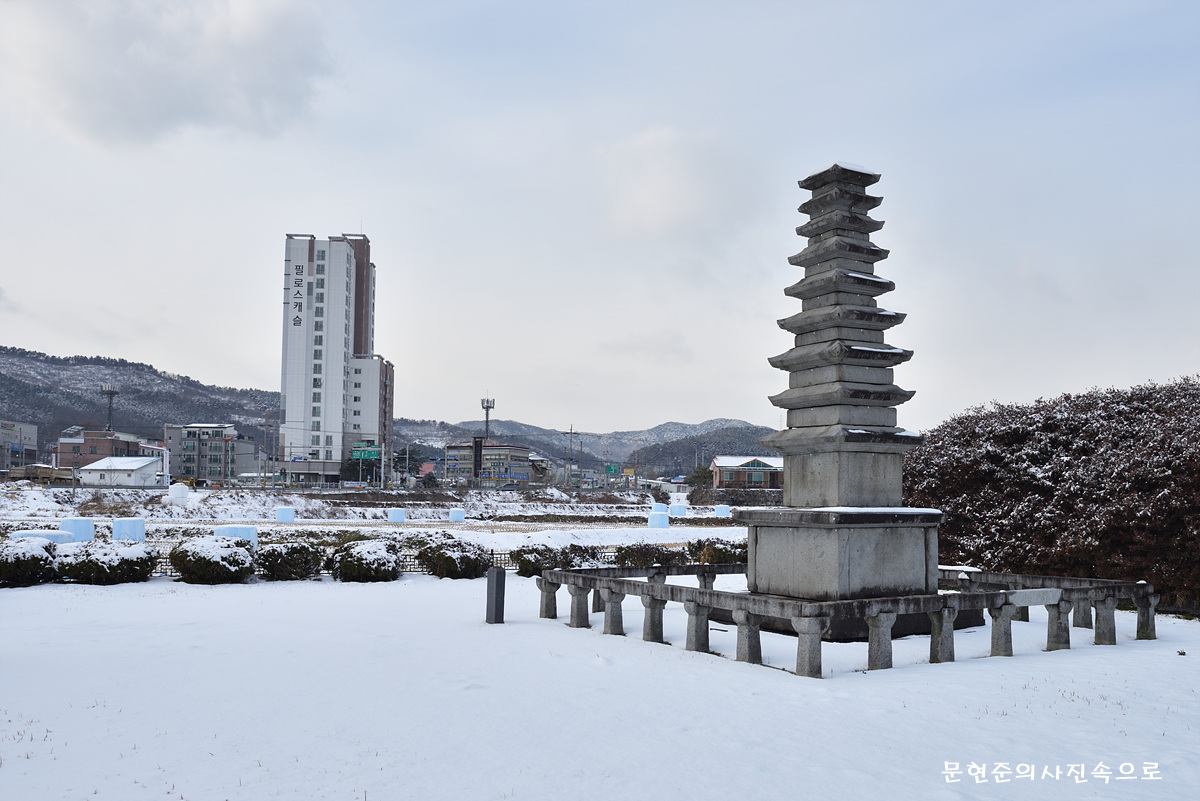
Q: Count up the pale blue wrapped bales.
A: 11